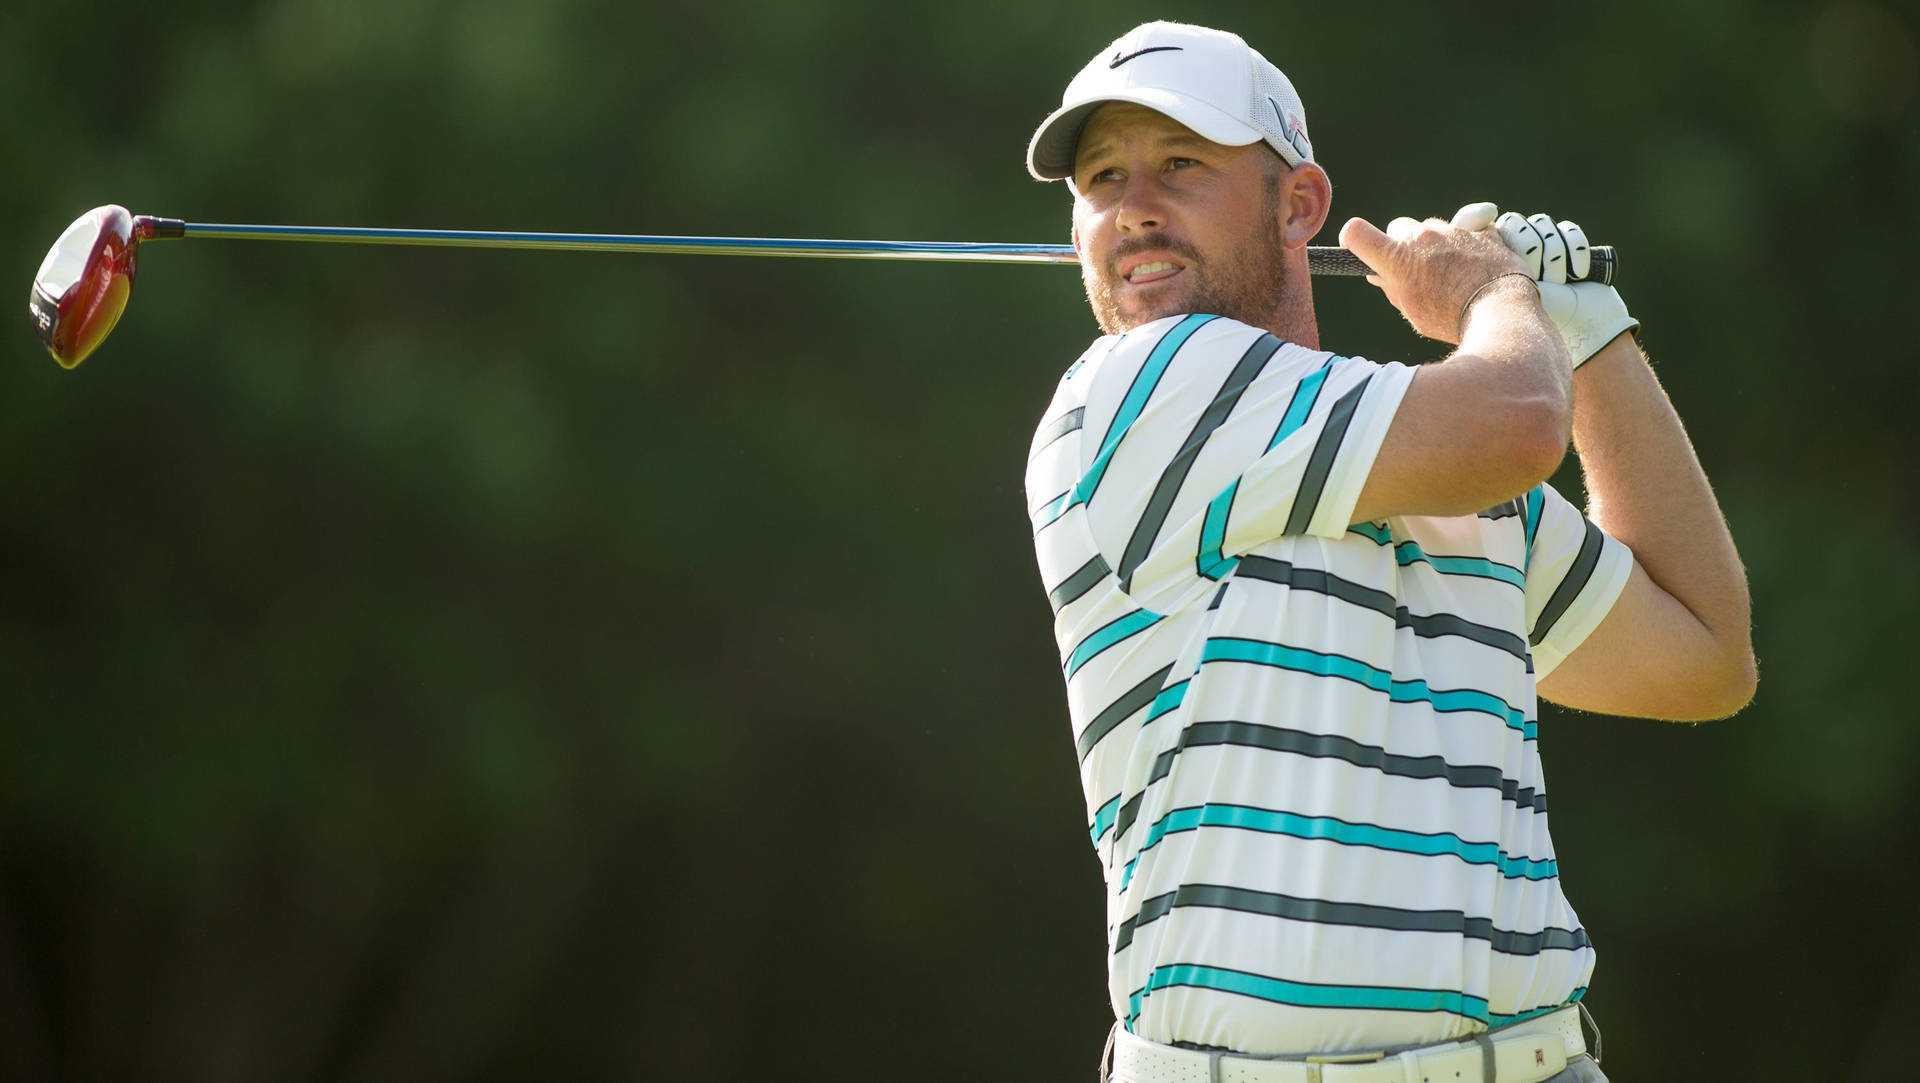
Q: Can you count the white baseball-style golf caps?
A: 1